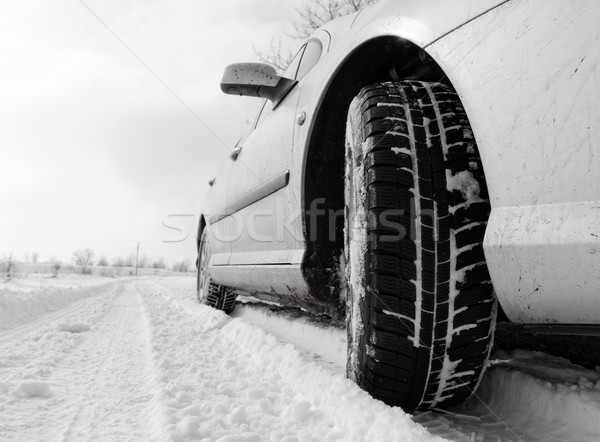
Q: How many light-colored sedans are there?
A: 1